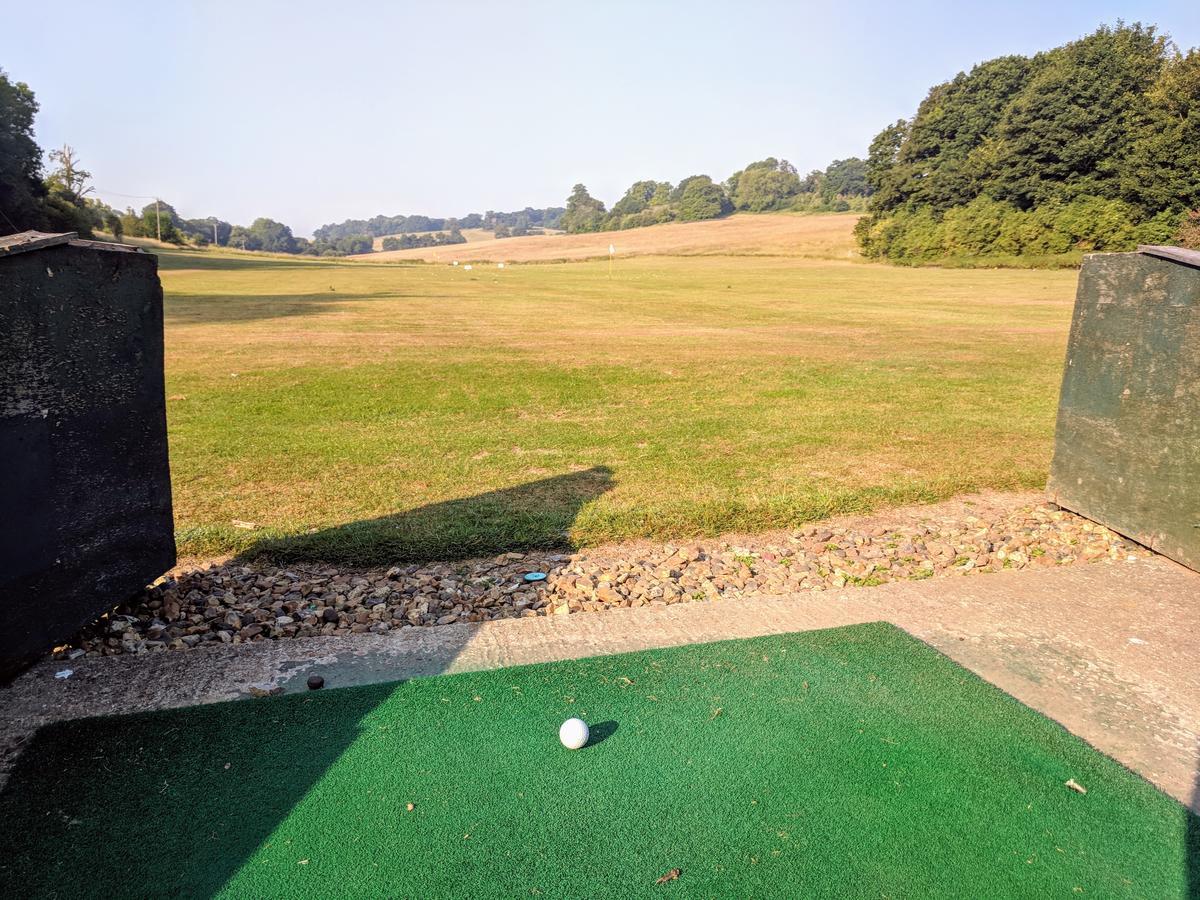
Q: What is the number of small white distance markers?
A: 3